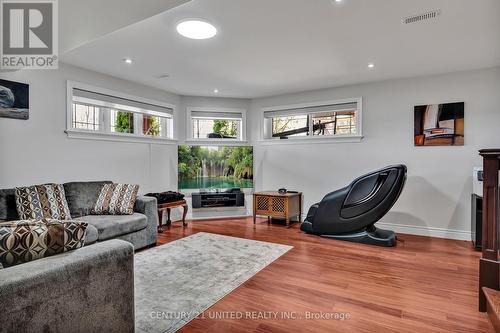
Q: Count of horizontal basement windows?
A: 3